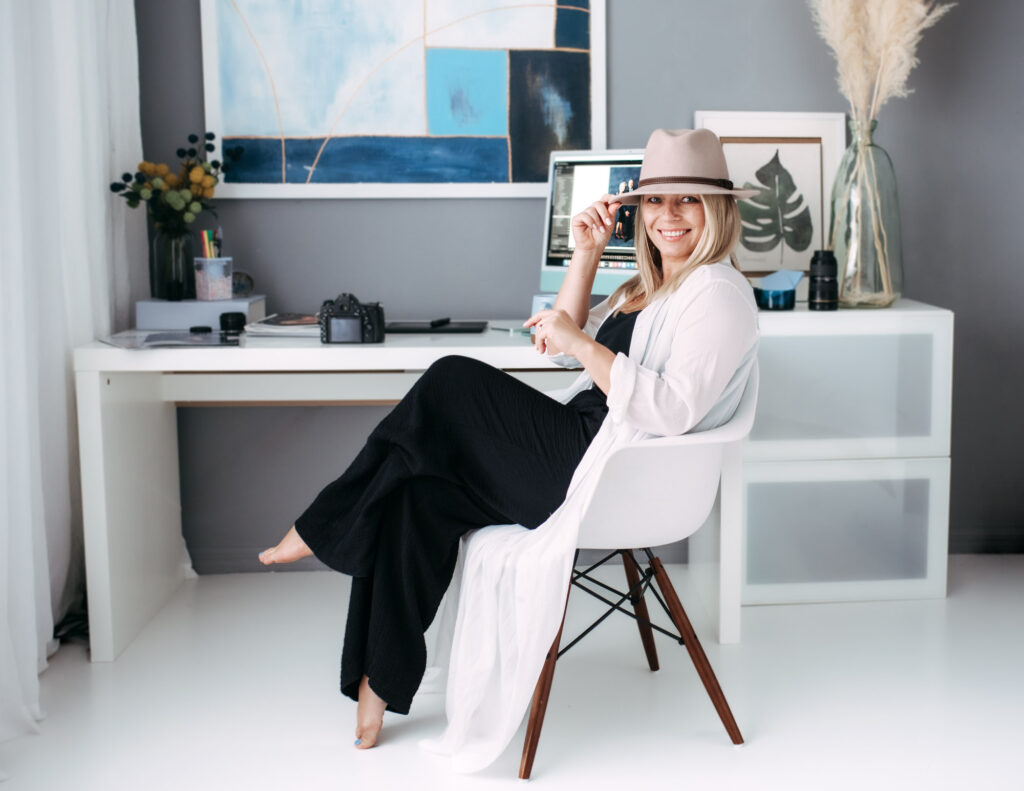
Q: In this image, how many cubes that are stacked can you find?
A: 2